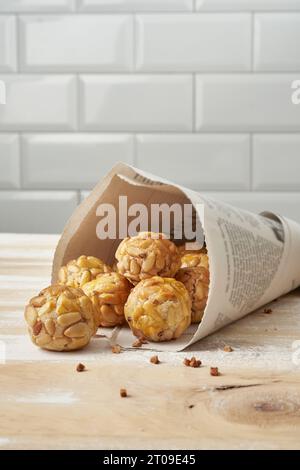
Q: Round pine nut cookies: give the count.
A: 7